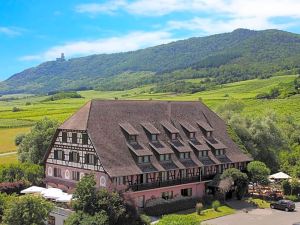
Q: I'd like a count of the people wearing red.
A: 0